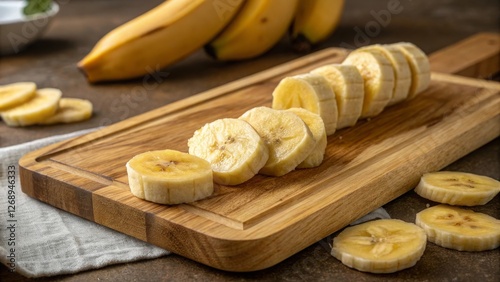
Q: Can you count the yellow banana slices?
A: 15